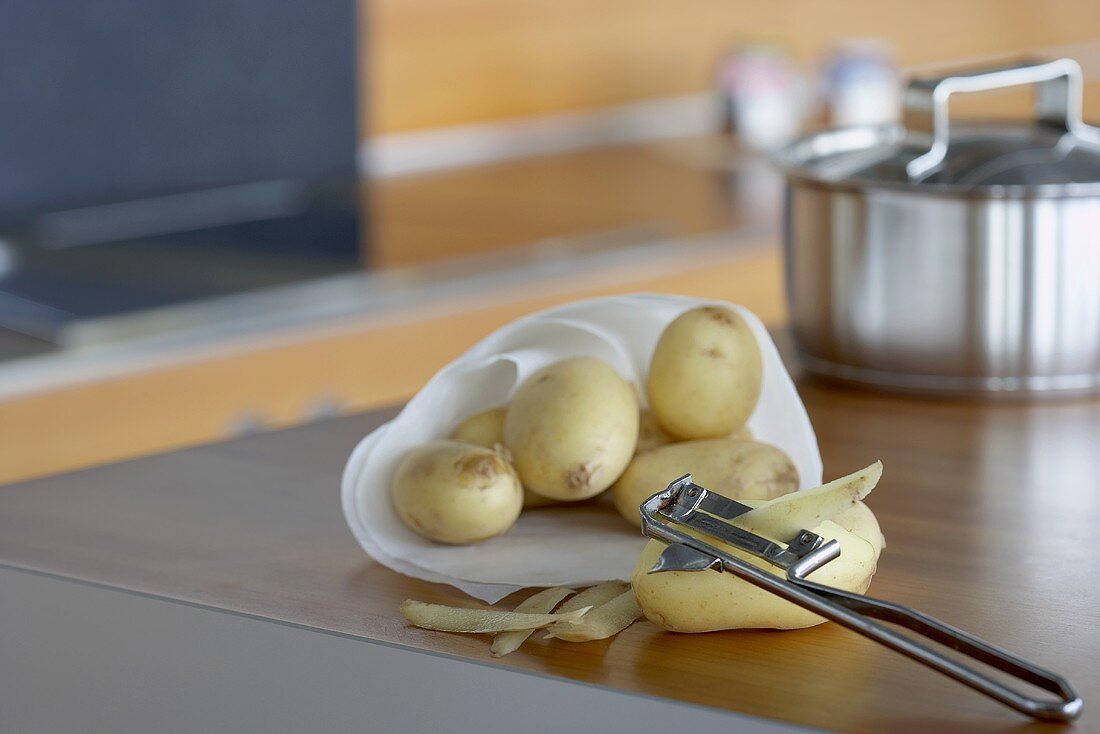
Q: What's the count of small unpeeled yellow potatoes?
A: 6